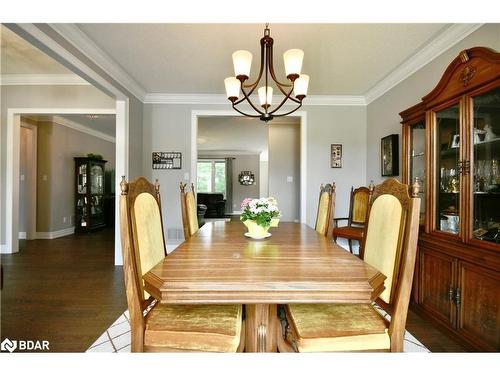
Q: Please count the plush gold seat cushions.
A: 2